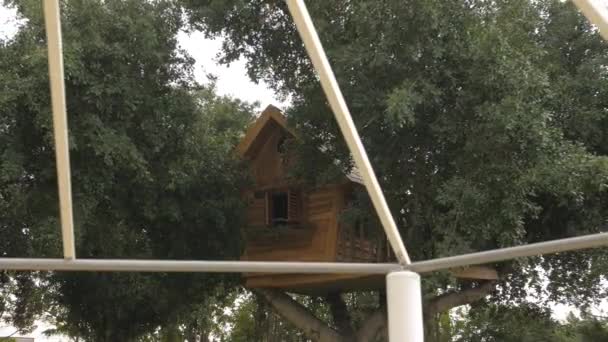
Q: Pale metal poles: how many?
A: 6